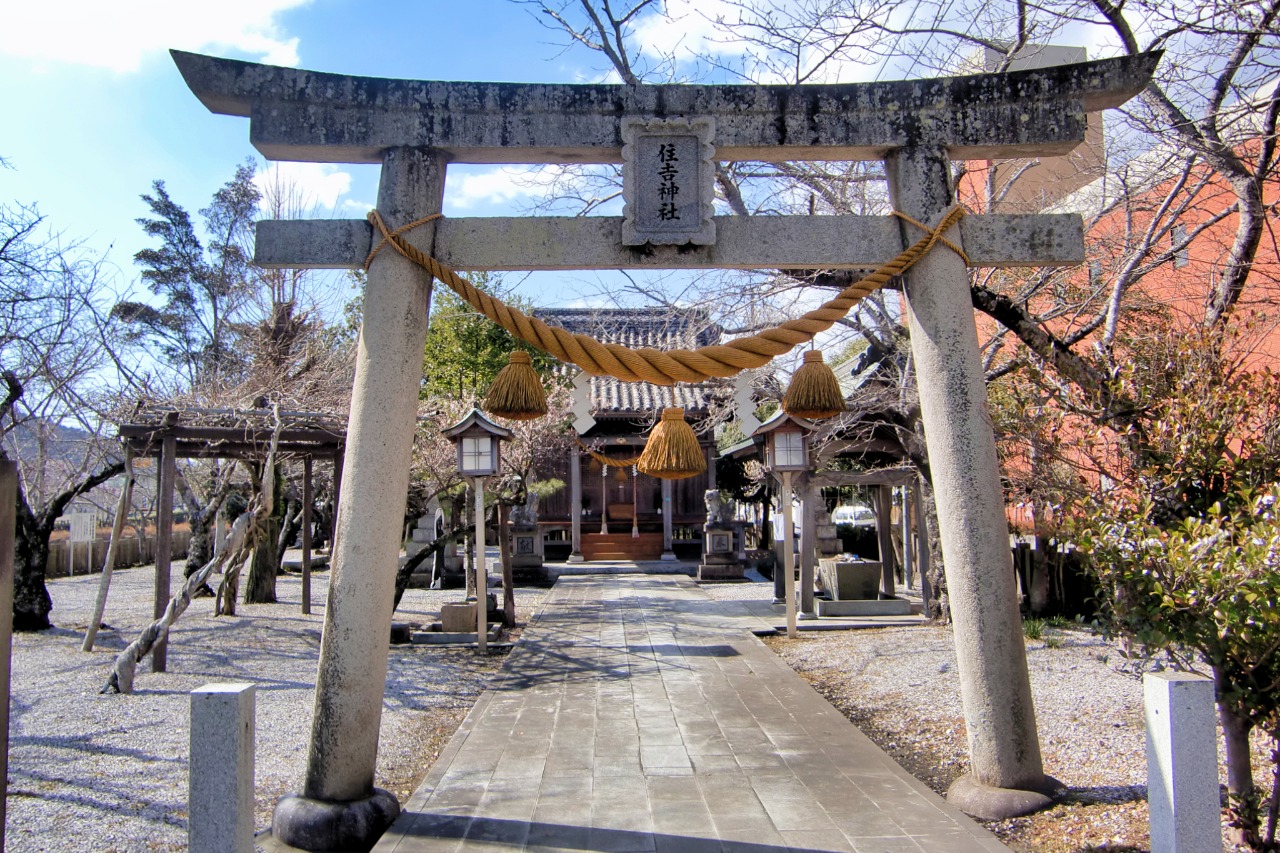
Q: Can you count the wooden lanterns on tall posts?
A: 2